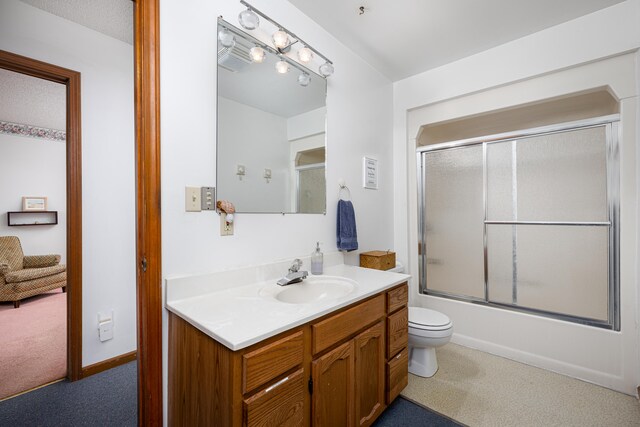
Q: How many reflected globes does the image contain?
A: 4